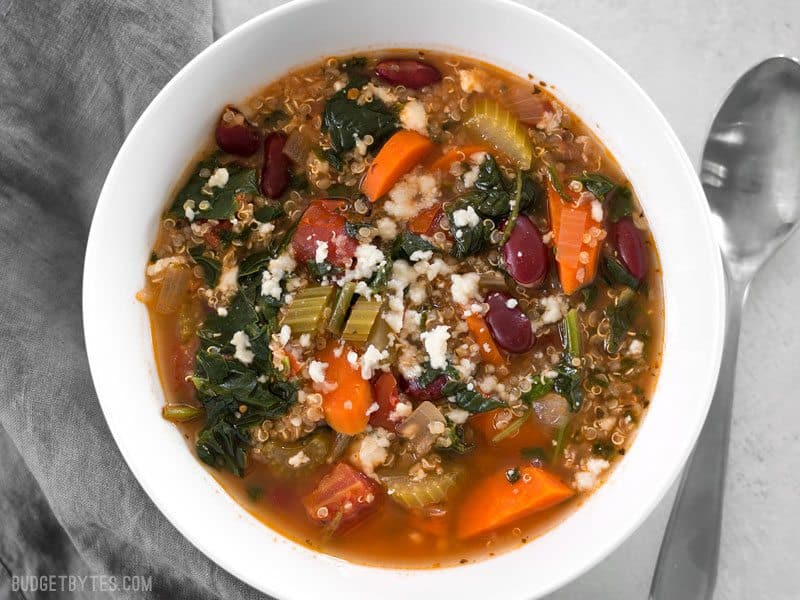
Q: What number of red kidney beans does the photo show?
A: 7